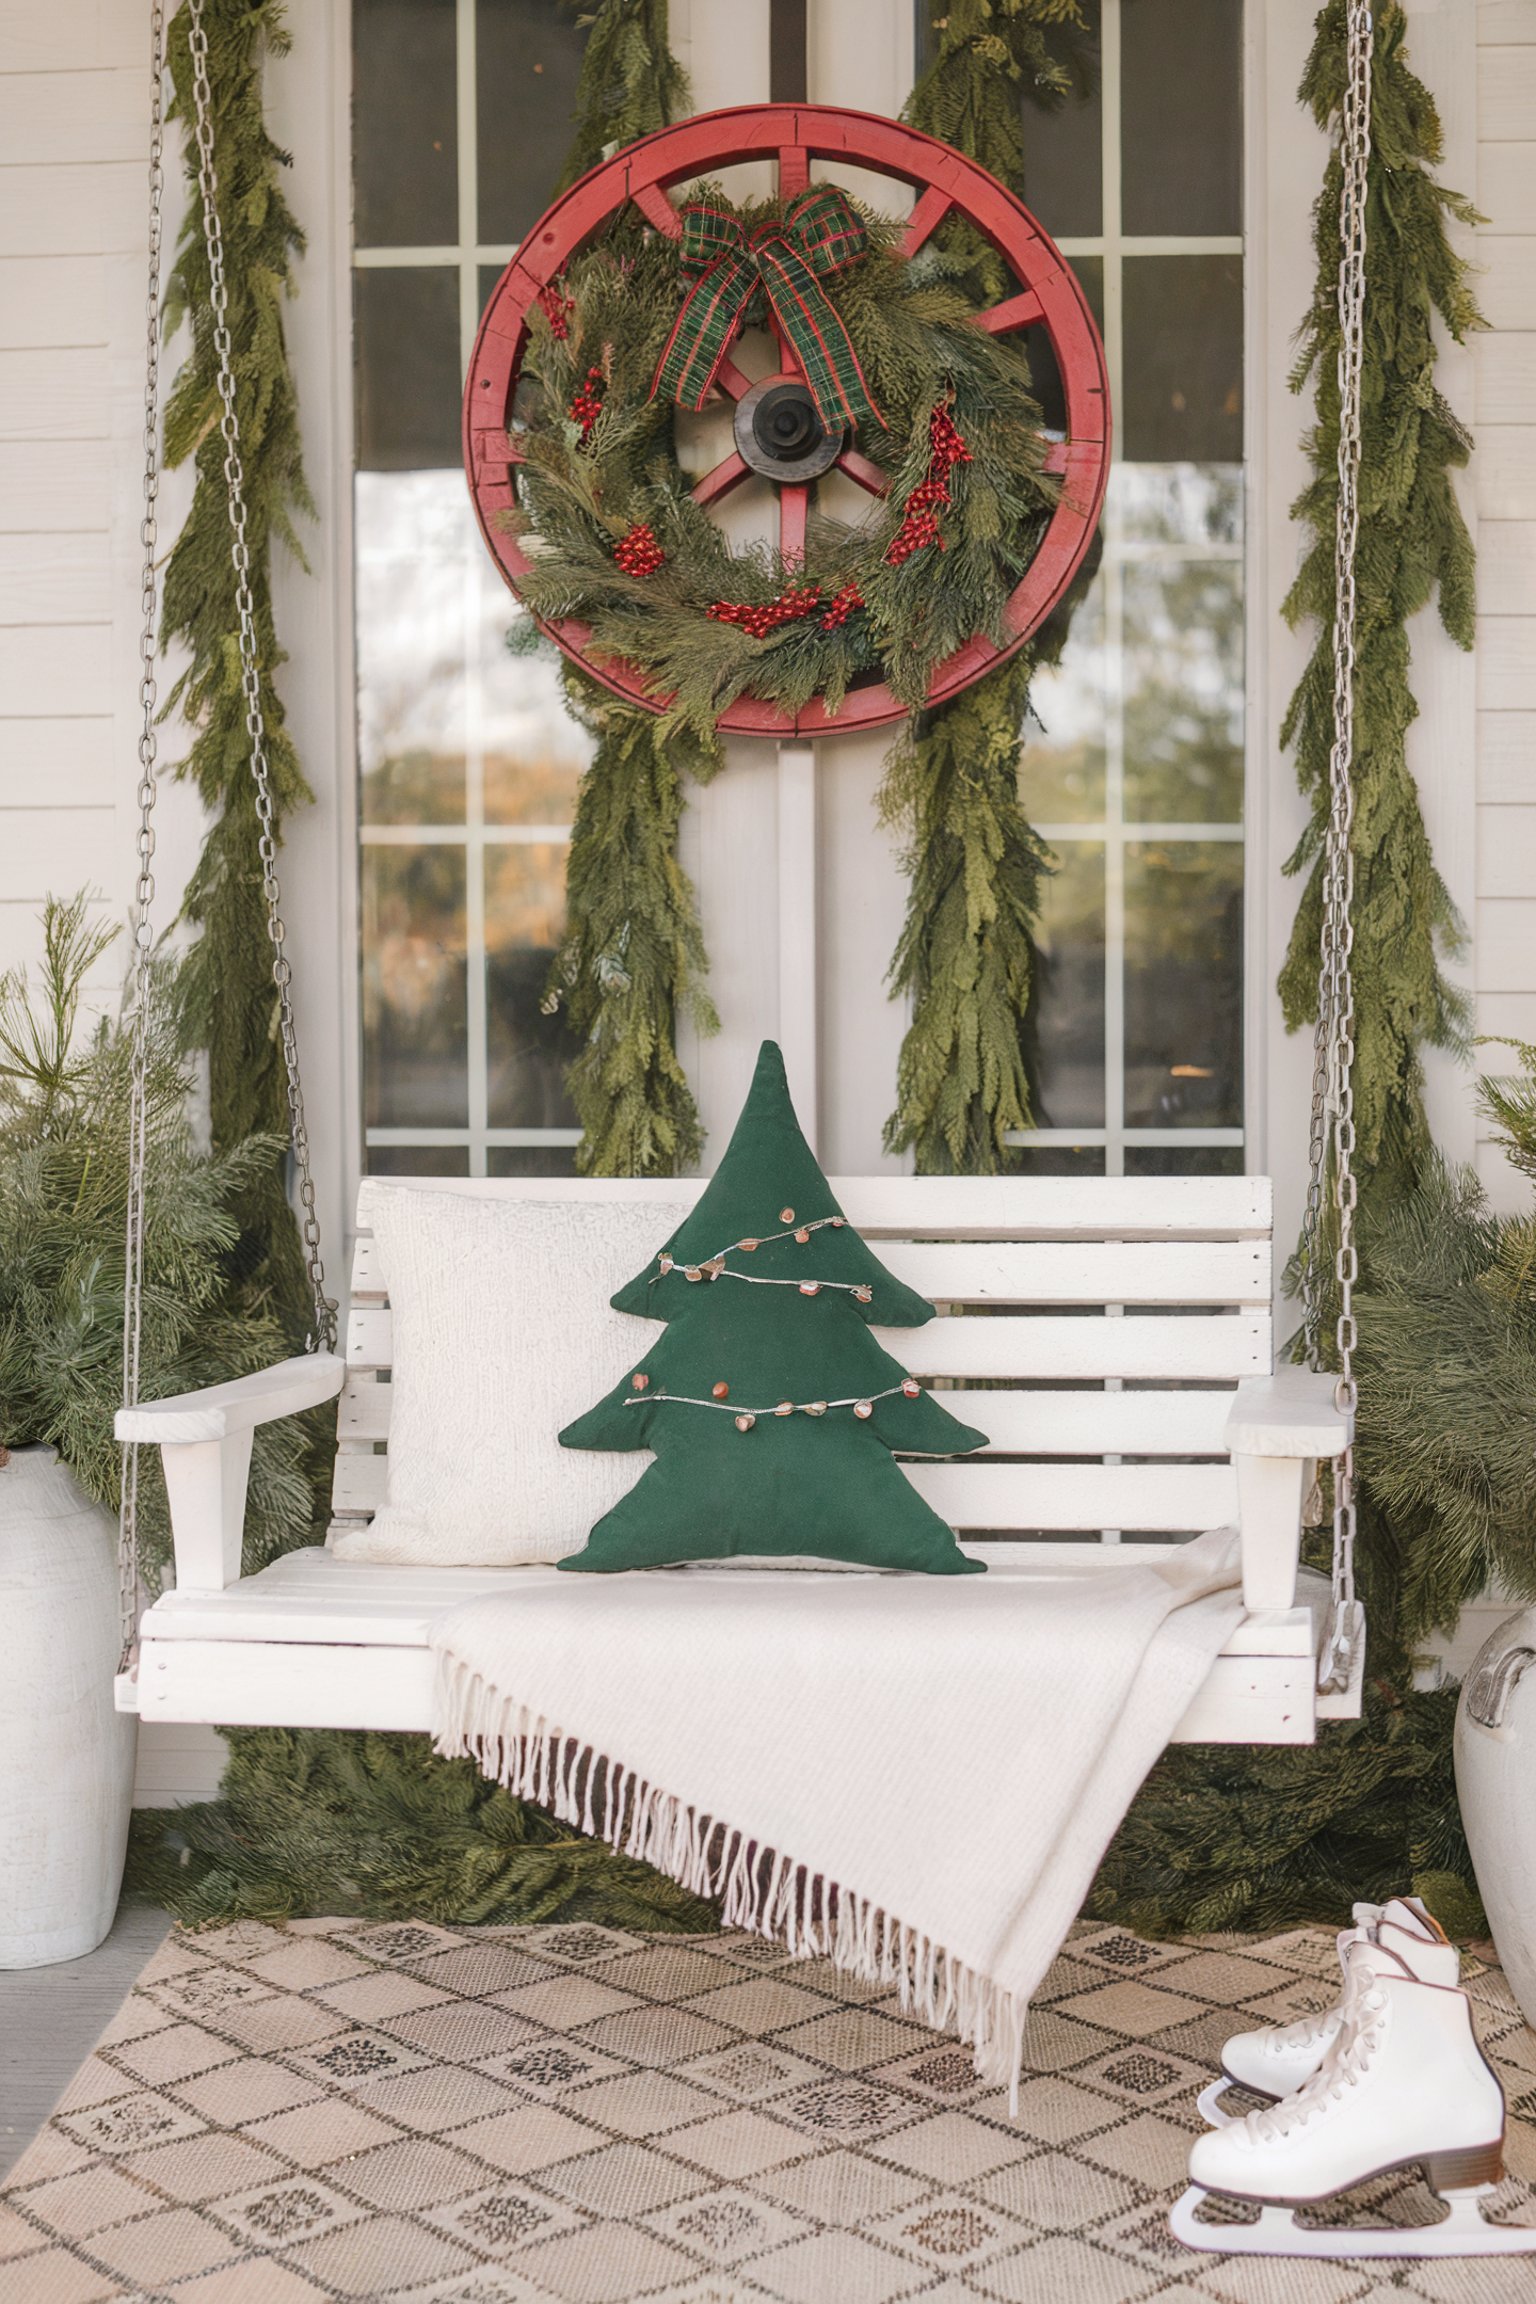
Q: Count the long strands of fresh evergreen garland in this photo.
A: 4